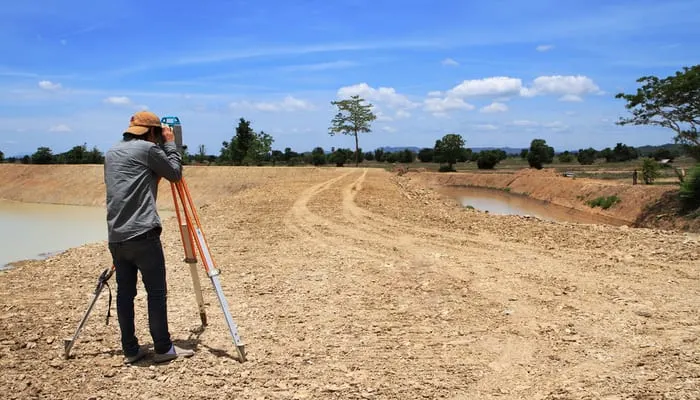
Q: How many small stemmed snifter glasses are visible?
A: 0